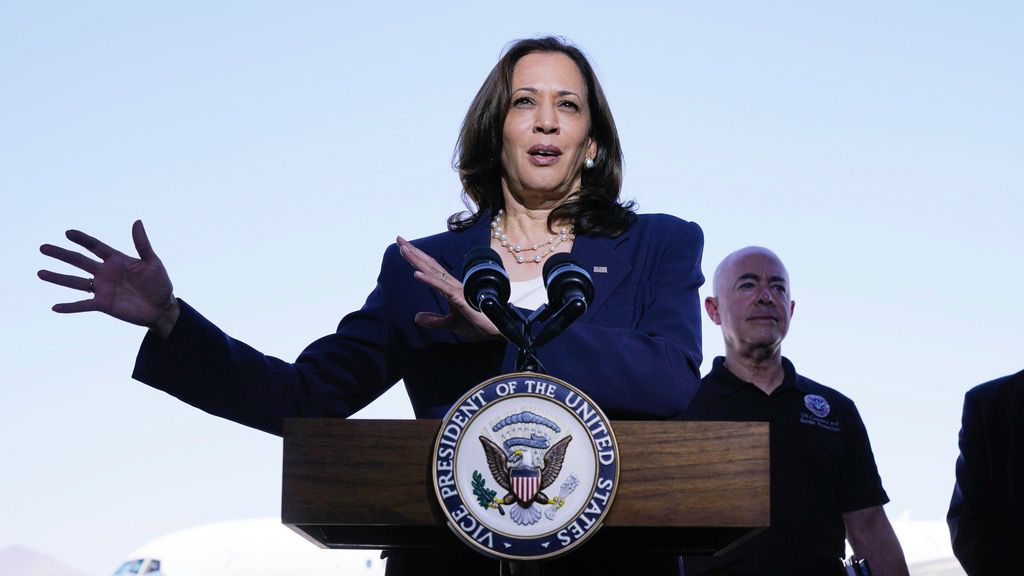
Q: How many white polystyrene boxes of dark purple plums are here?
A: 0